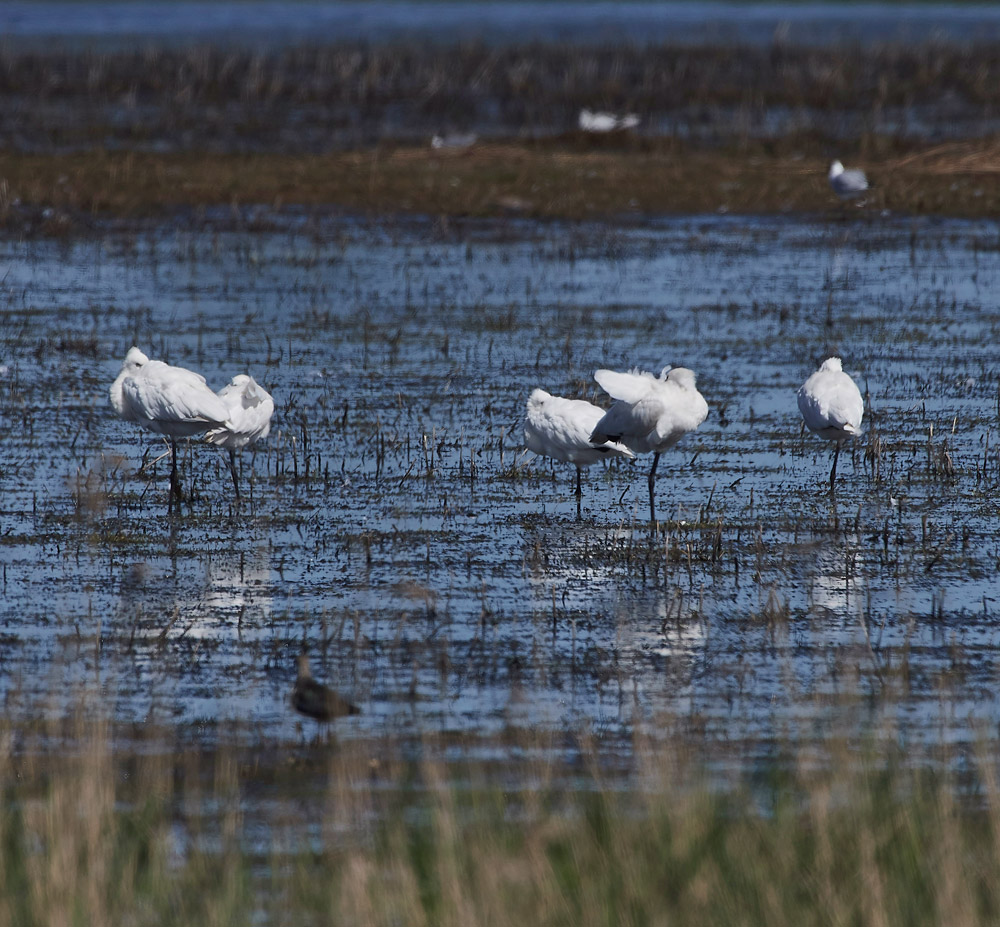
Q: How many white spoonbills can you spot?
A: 5